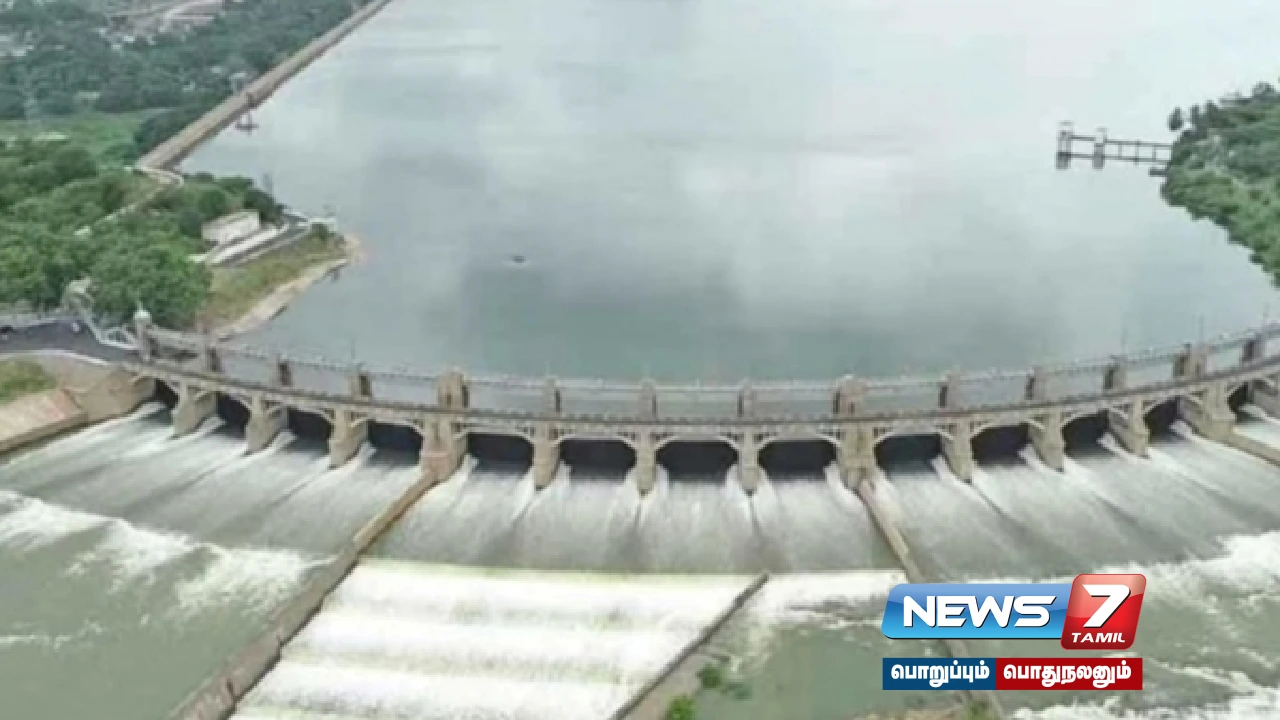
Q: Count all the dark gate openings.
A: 13